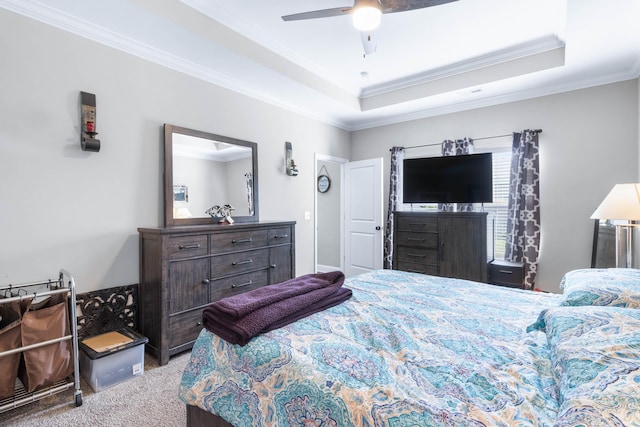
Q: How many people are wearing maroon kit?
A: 0